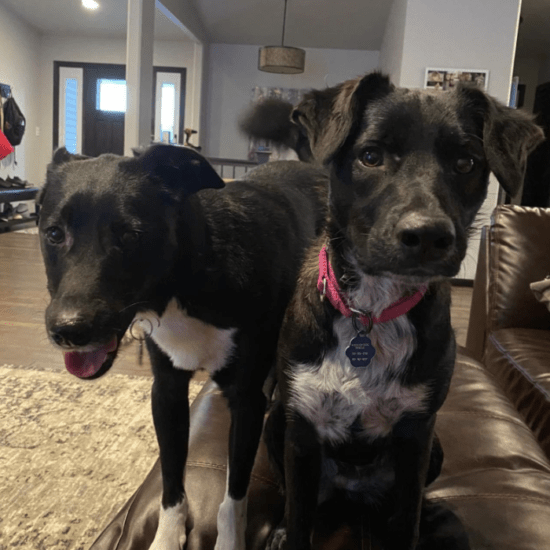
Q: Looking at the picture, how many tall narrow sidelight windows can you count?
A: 2